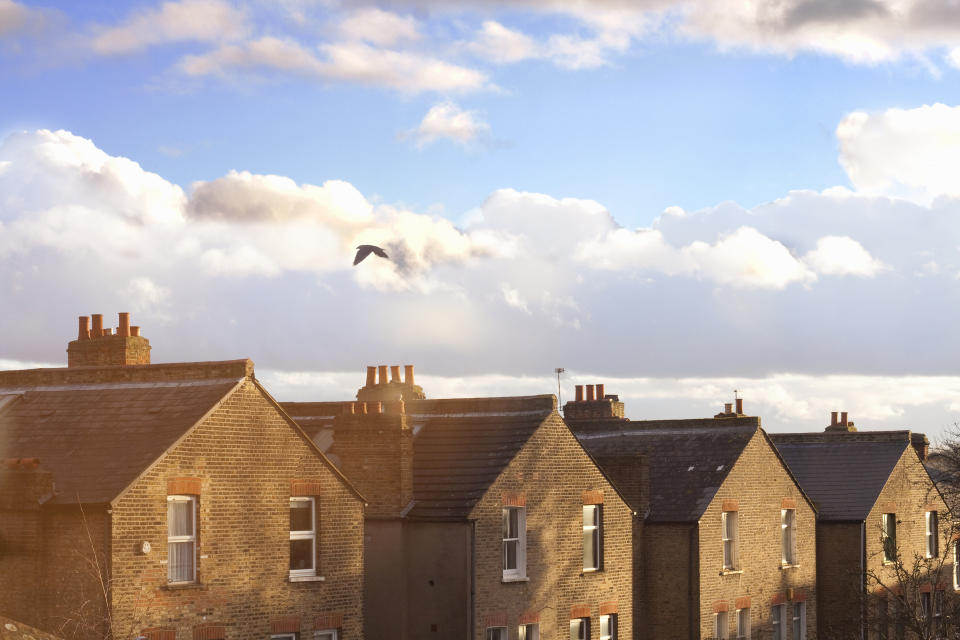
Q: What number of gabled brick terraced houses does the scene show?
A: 4